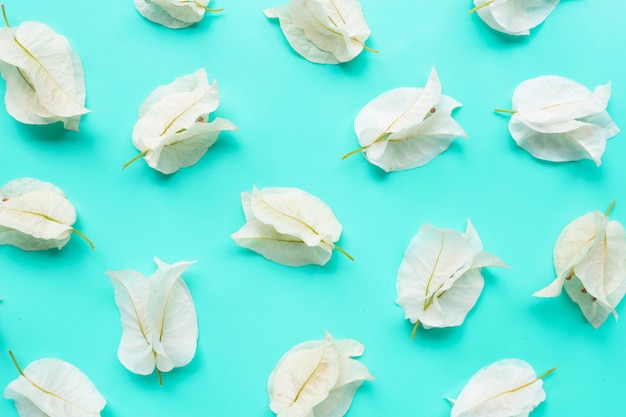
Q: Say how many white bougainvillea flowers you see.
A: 15